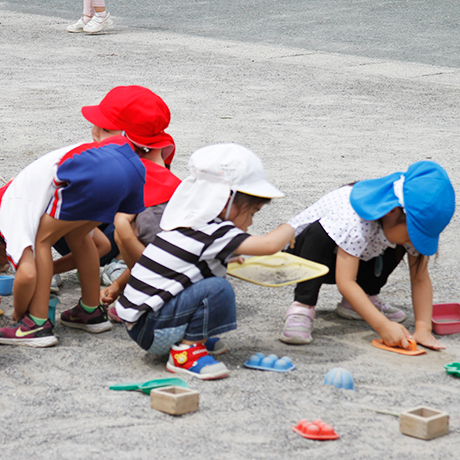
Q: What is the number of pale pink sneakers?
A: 2